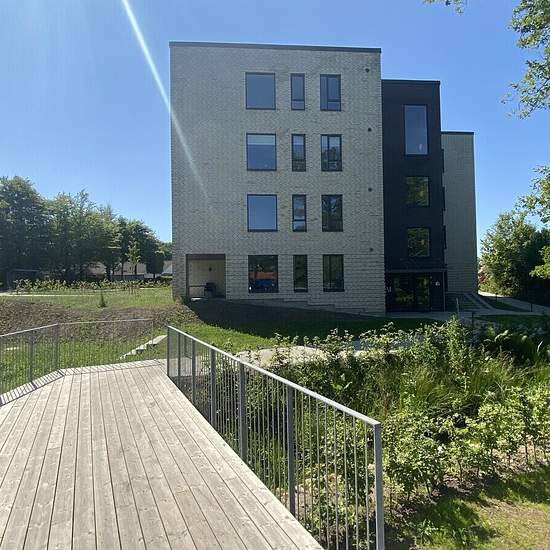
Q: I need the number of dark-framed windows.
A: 15